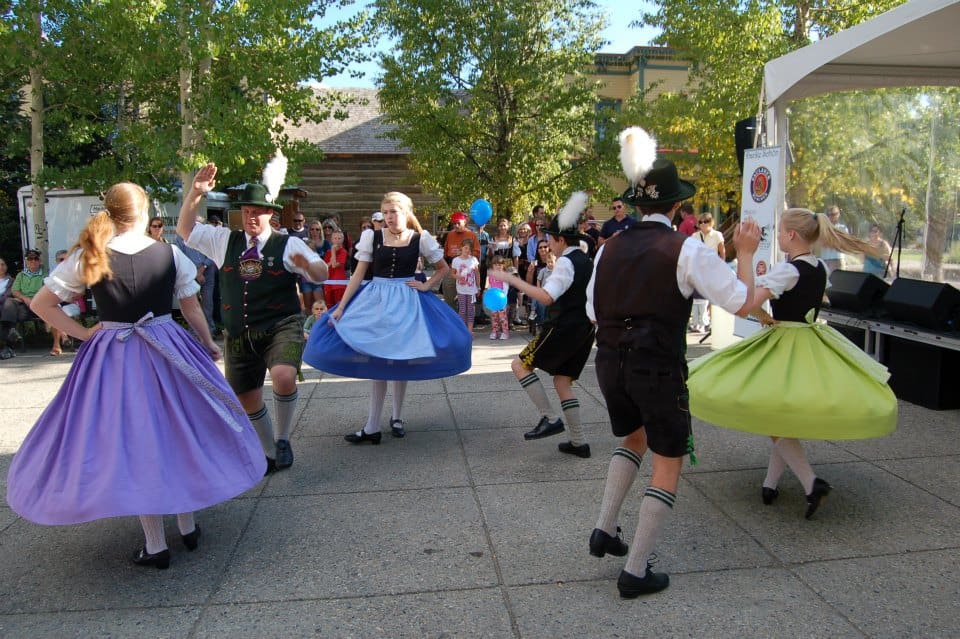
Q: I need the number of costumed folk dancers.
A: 6